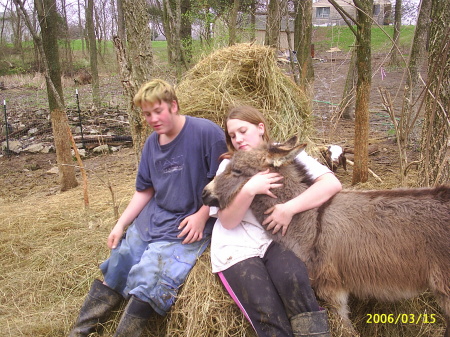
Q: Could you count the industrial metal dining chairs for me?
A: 0